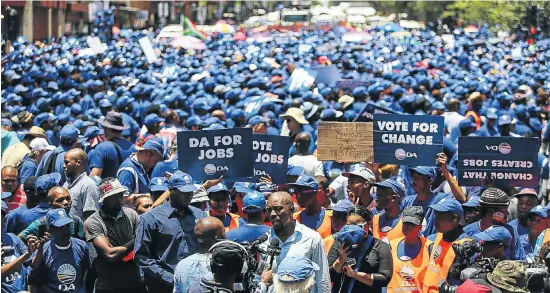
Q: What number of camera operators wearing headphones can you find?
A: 1